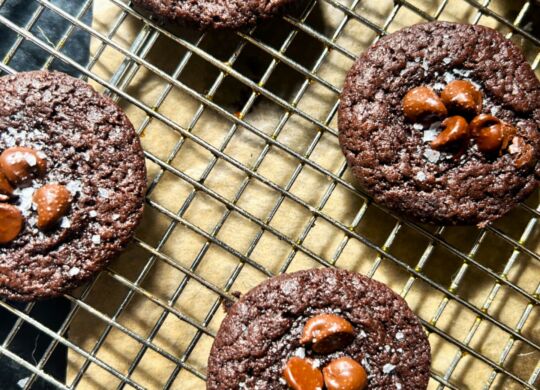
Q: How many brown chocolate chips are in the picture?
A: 11